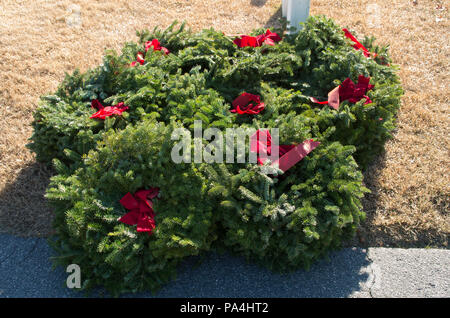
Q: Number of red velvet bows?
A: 8